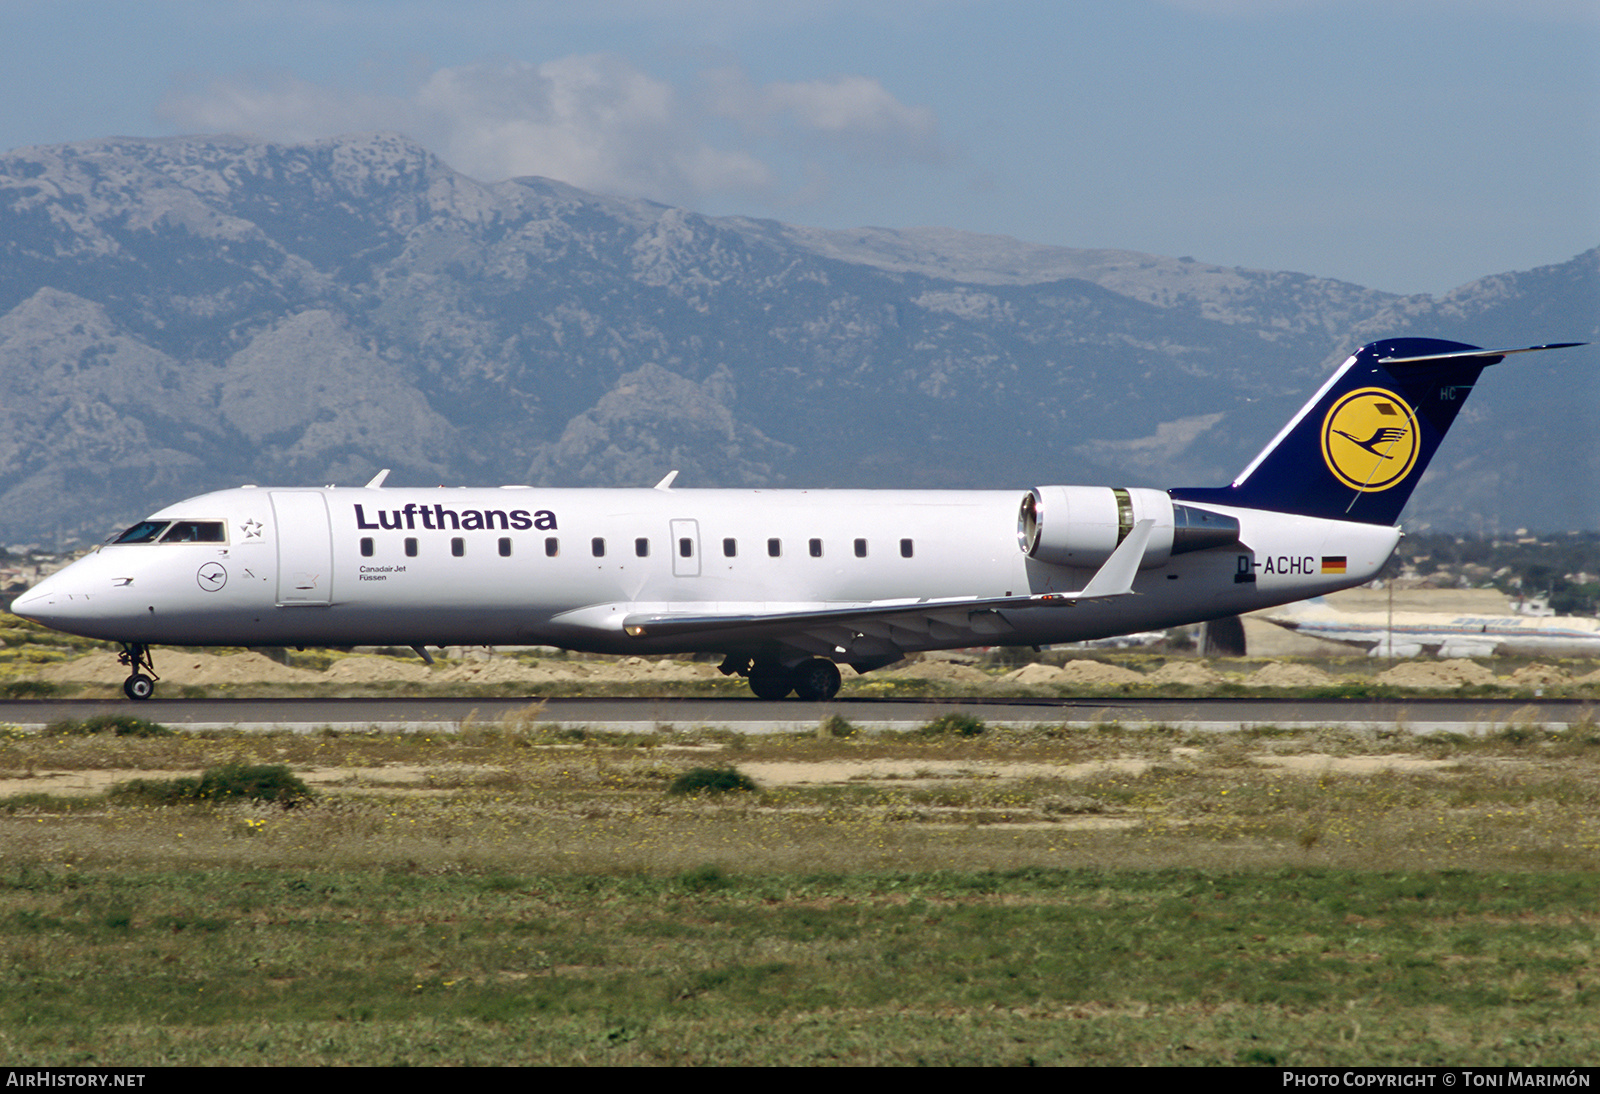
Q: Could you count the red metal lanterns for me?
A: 0